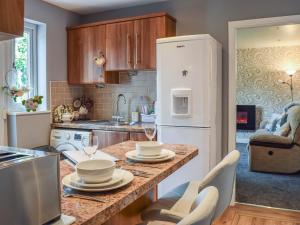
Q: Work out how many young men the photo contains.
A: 0